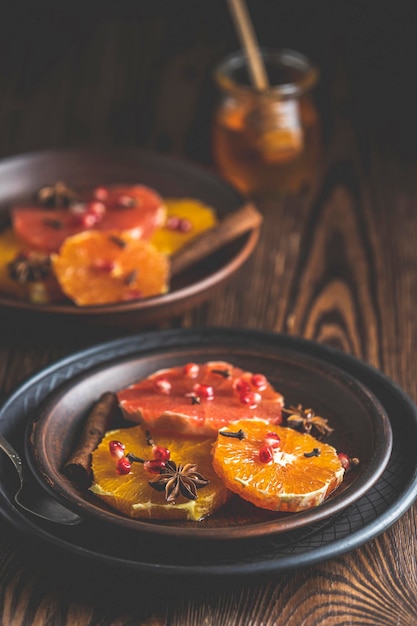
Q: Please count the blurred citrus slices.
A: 4